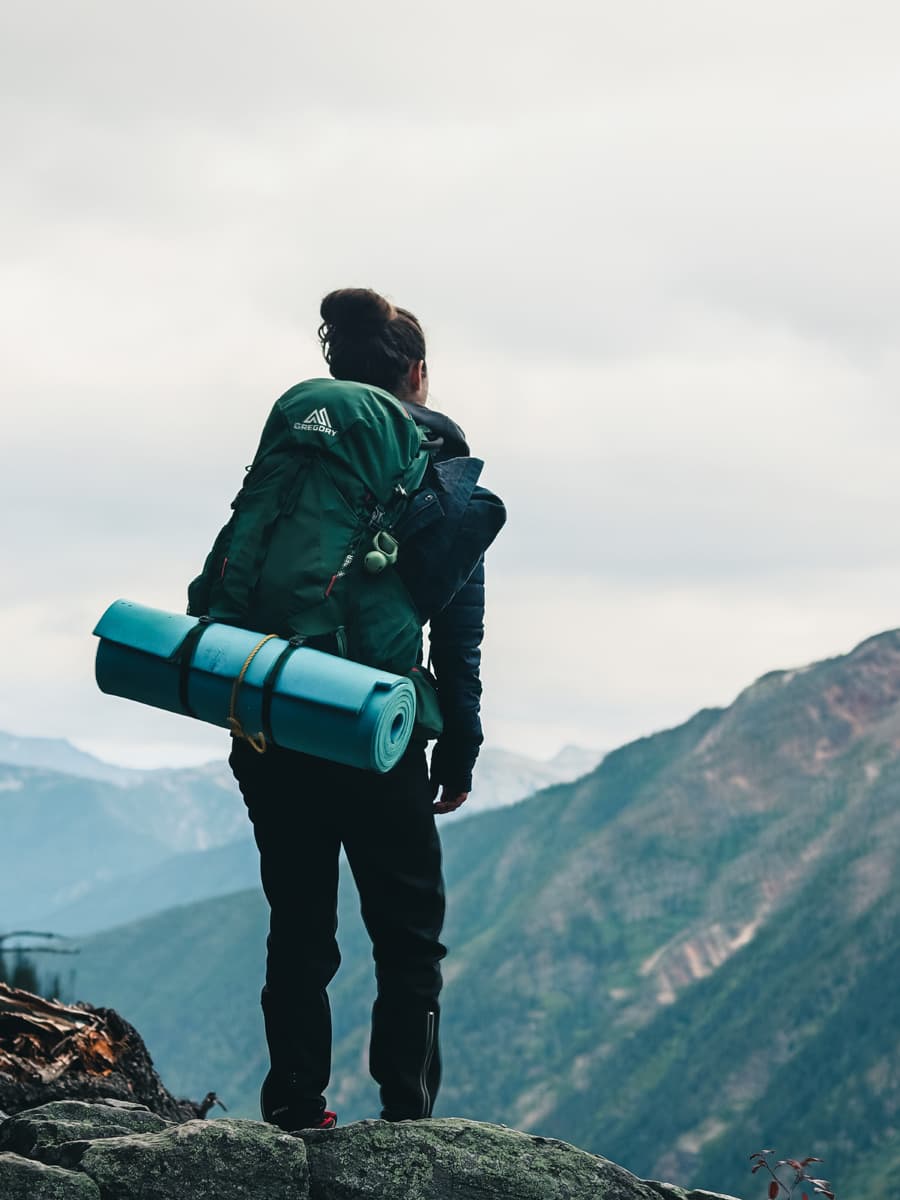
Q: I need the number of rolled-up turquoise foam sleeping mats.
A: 1